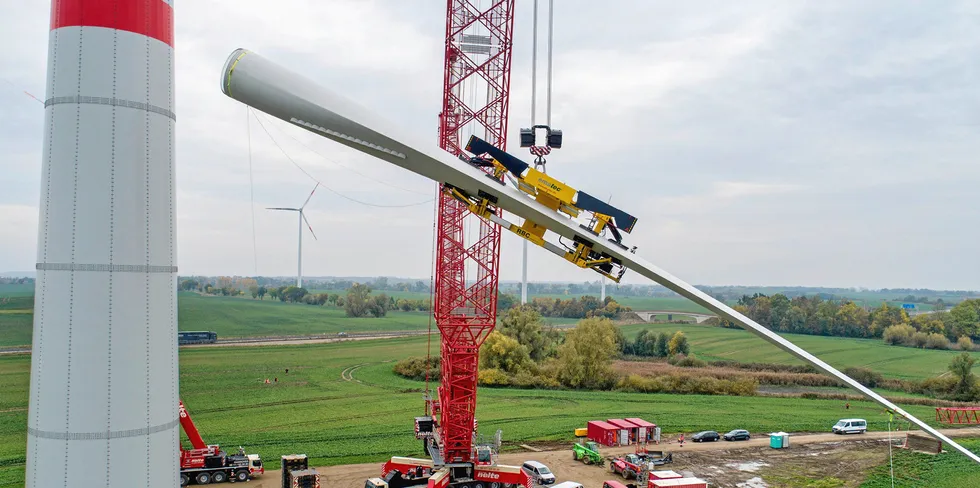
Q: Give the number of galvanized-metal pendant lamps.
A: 0